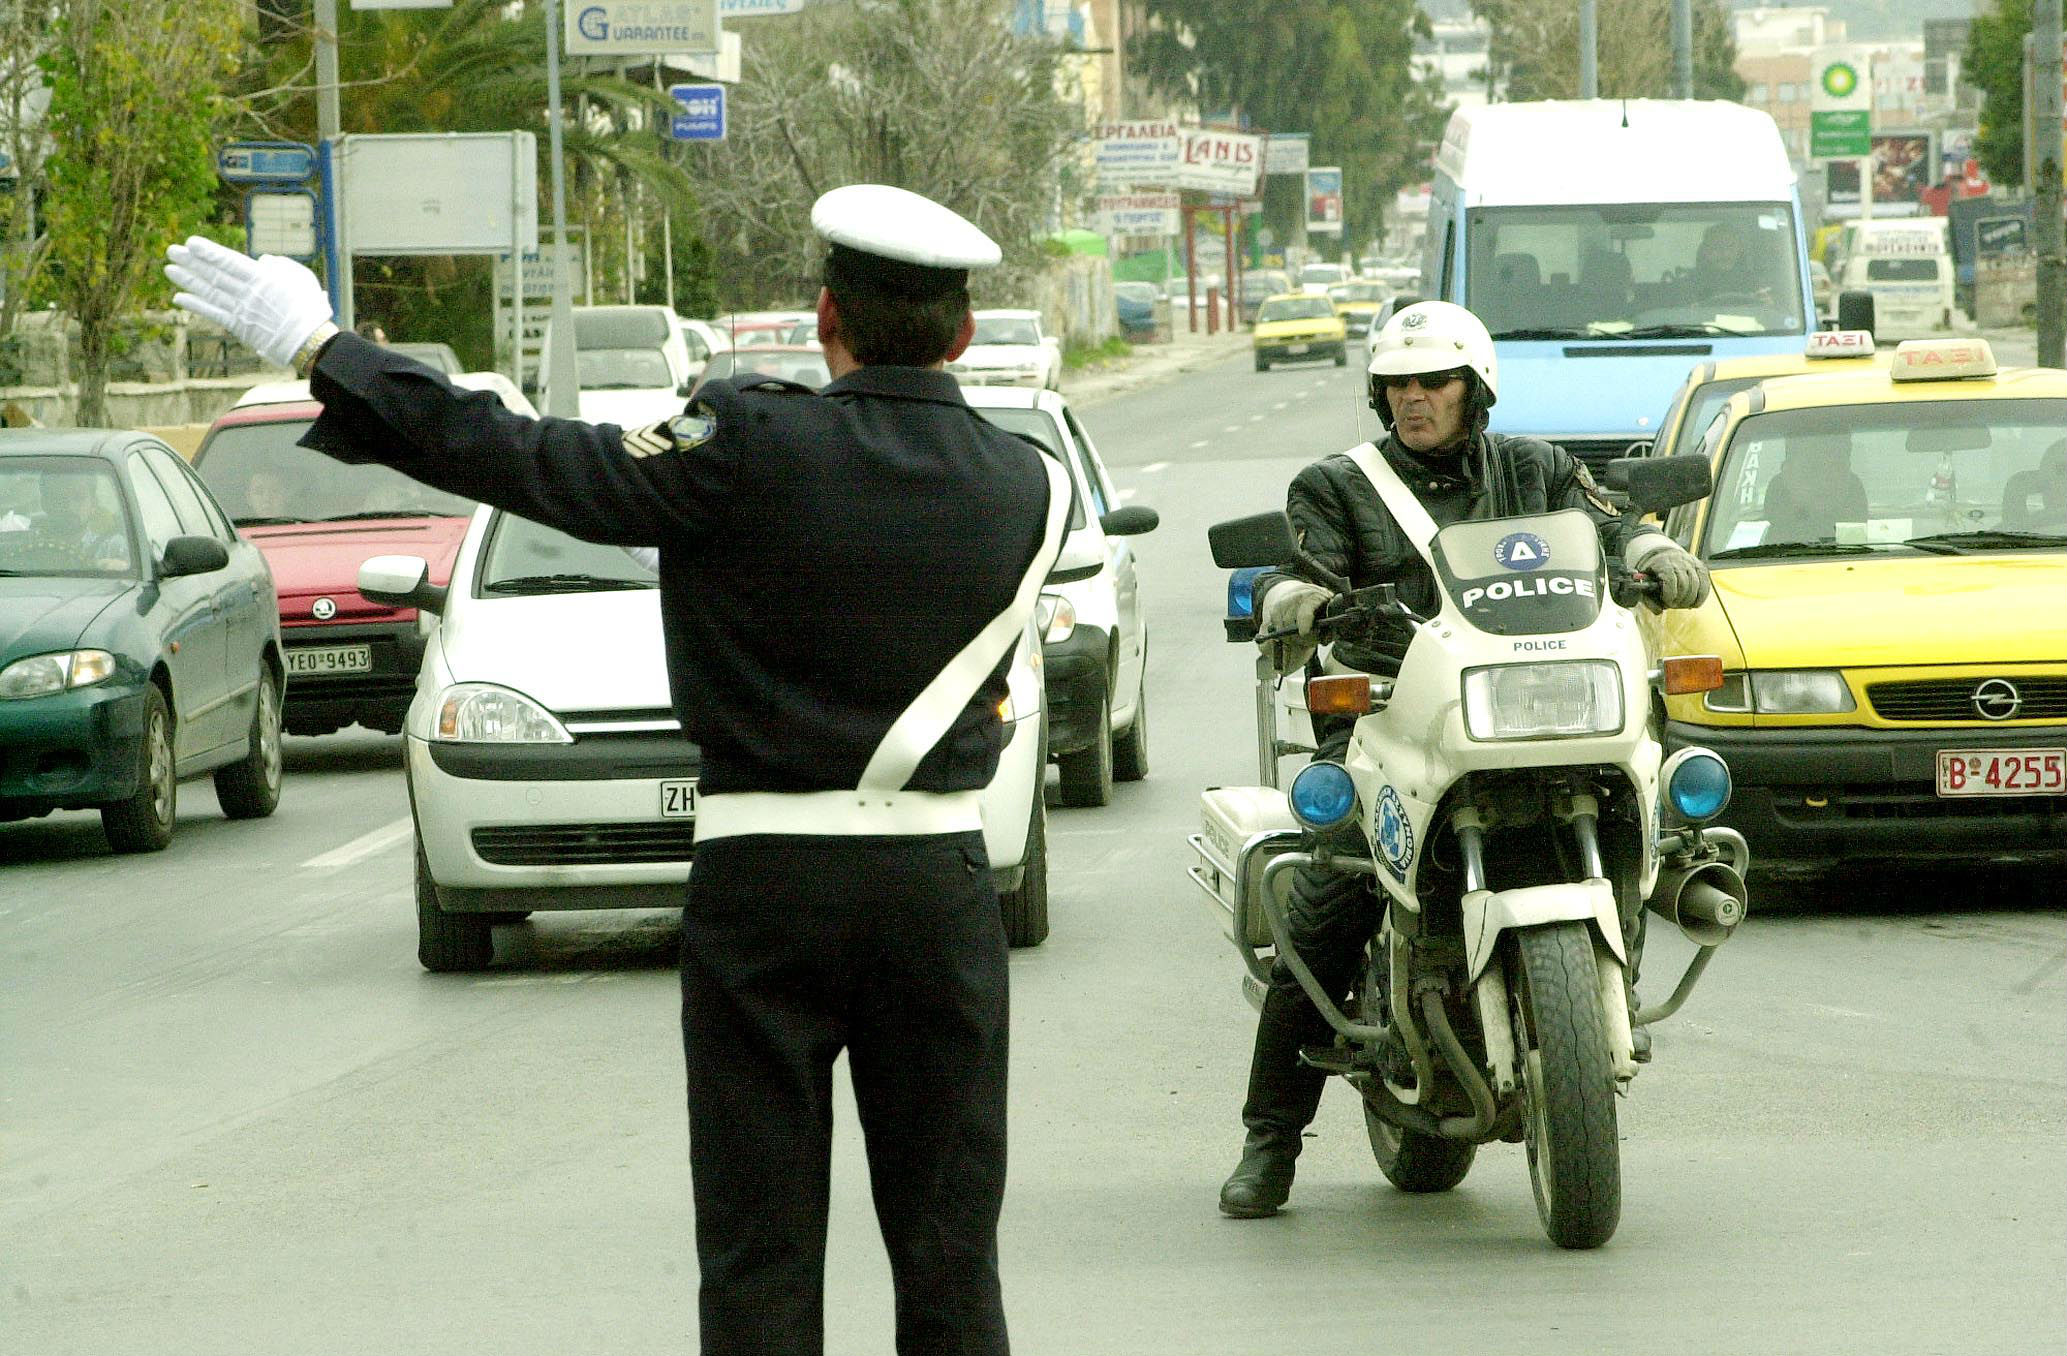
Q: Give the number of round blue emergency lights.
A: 2